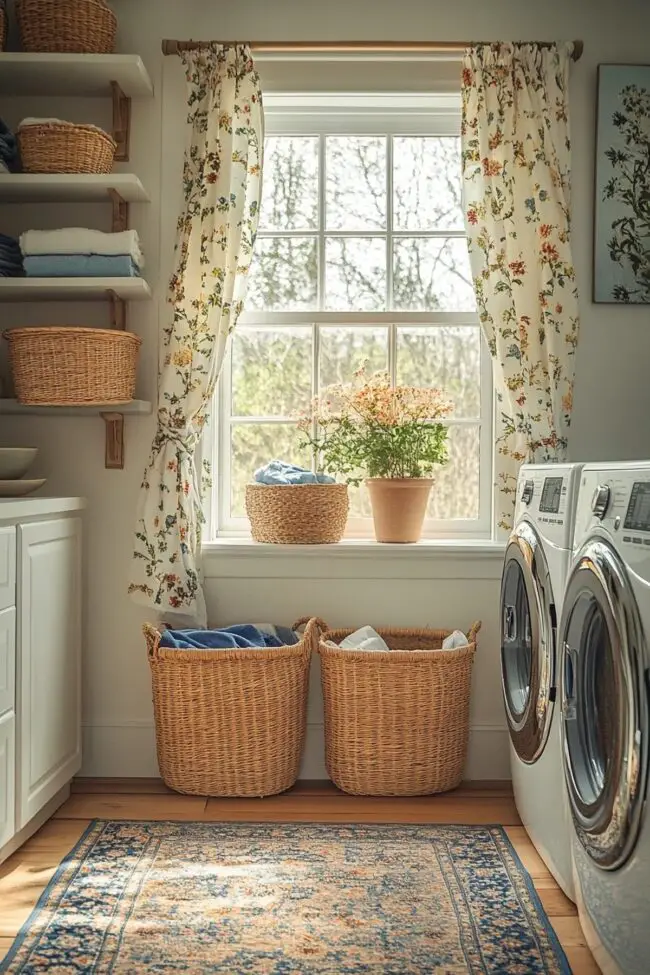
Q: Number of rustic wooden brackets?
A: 4